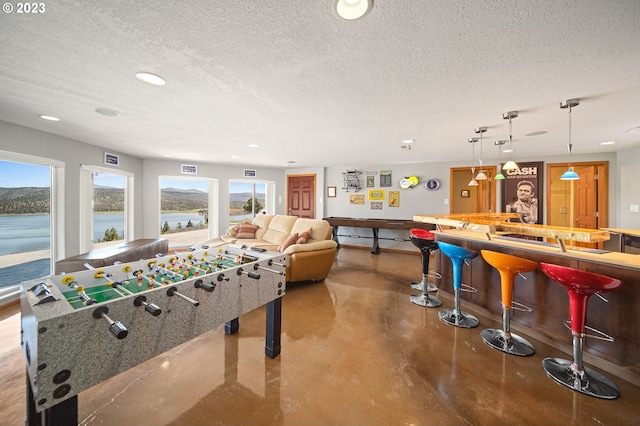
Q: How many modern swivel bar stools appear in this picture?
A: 5